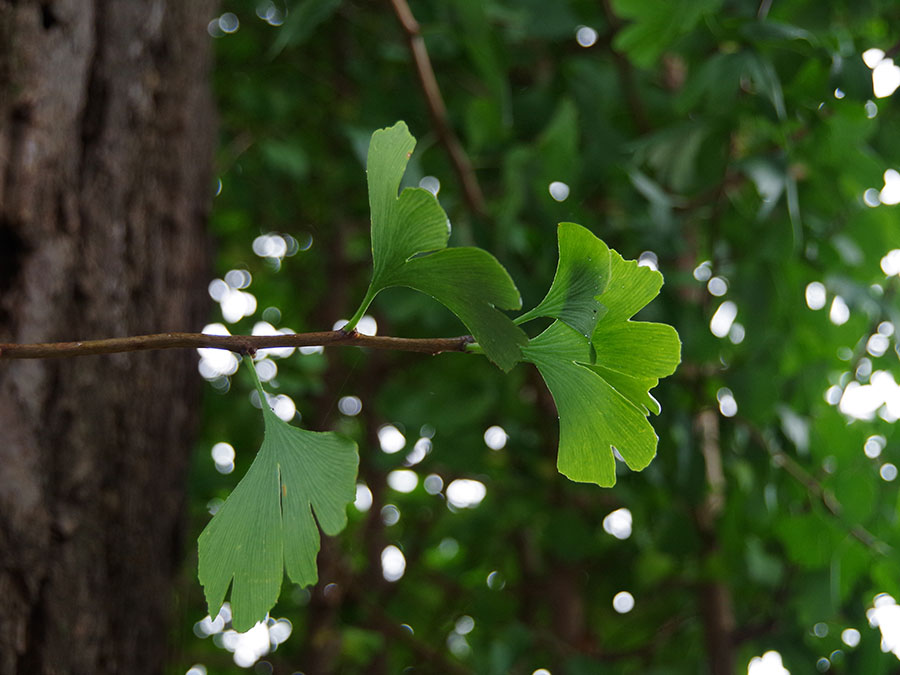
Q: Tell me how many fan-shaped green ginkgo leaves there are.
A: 4